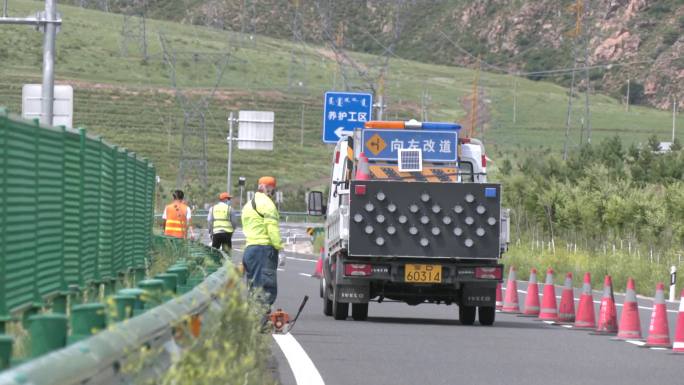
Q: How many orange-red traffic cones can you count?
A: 12